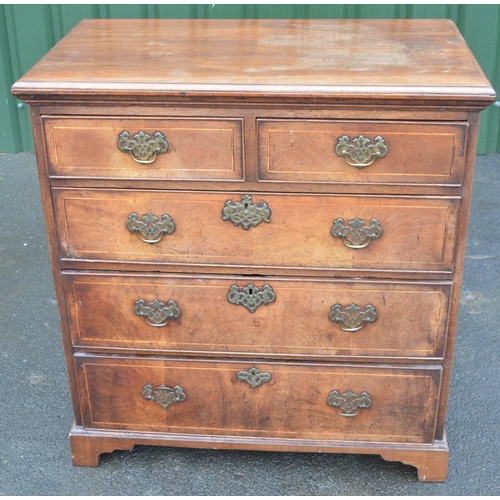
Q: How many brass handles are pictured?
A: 8